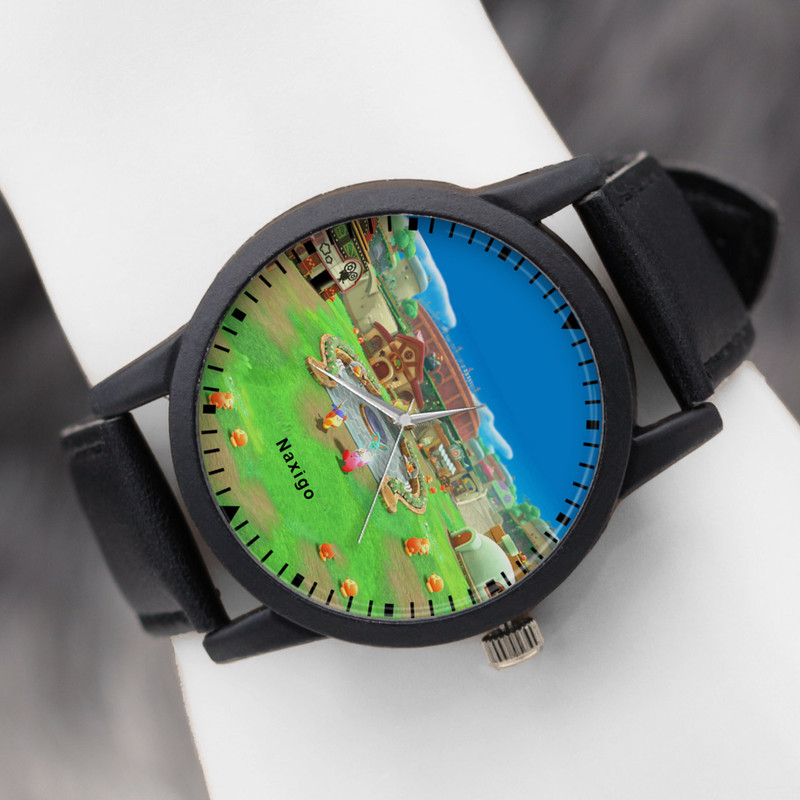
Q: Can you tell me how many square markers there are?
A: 10